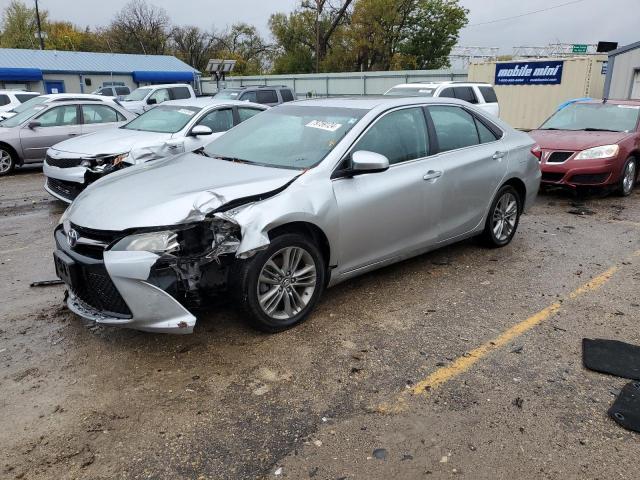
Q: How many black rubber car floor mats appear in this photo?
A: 2